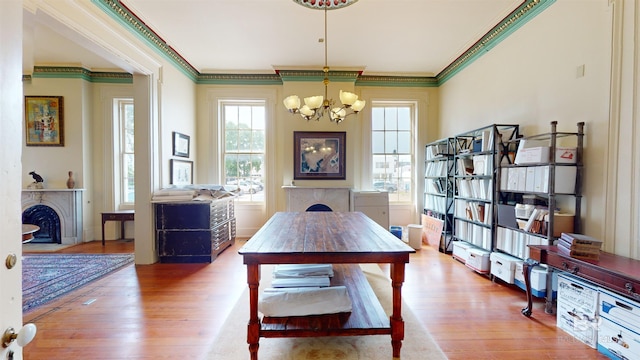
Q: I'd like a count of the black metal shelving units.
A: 3